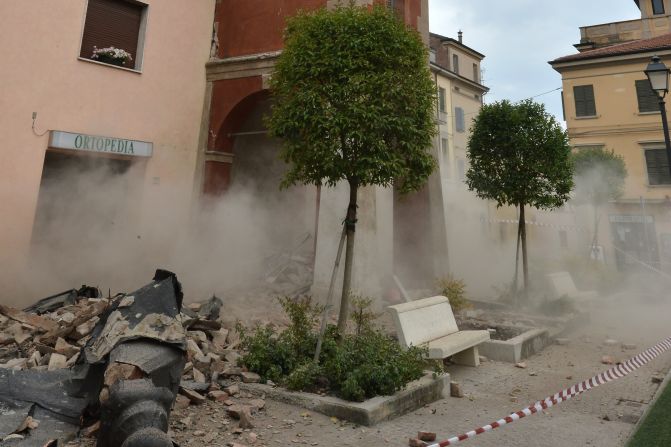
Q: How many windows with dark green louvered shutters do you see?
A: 3